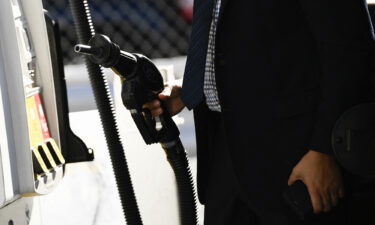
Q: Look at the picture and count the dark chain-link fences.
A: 1